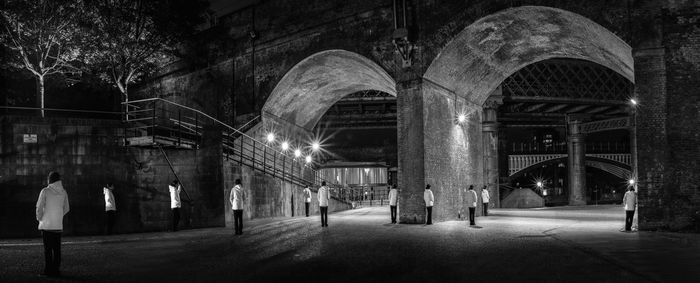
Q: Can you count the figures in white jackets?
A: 11